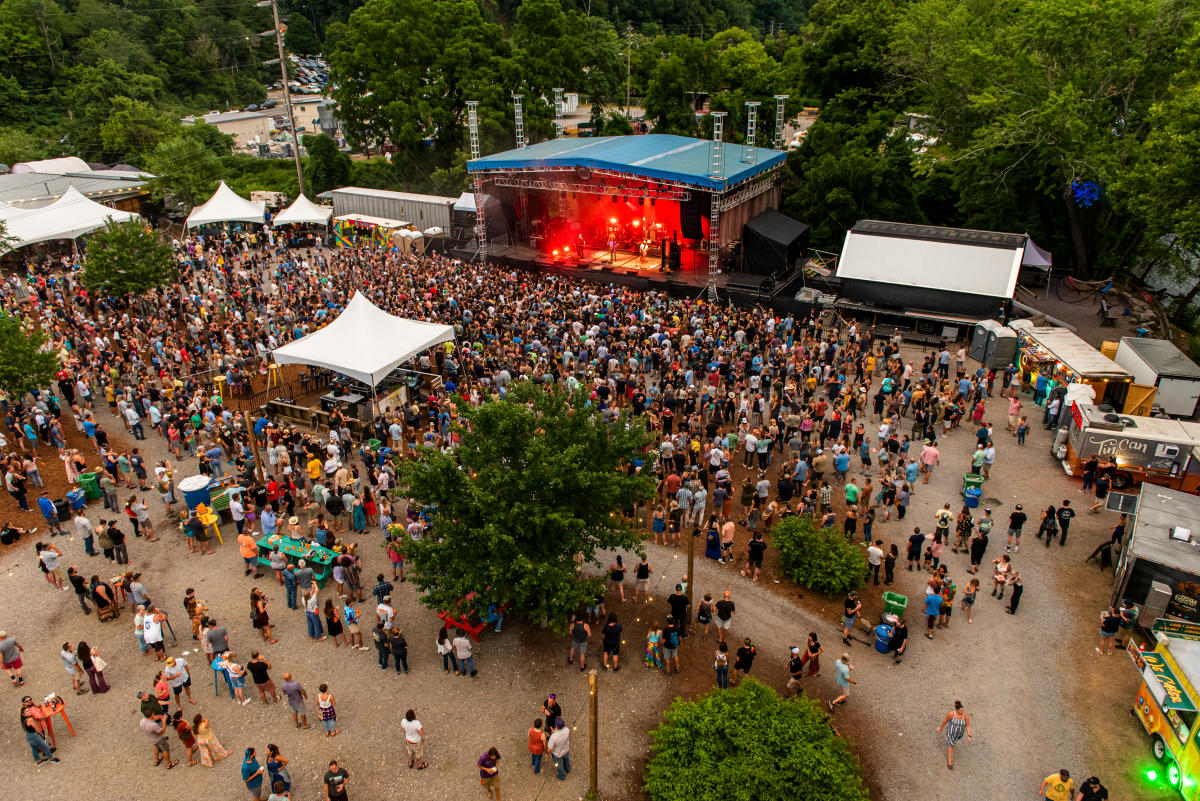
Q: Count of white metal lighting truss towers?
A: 6